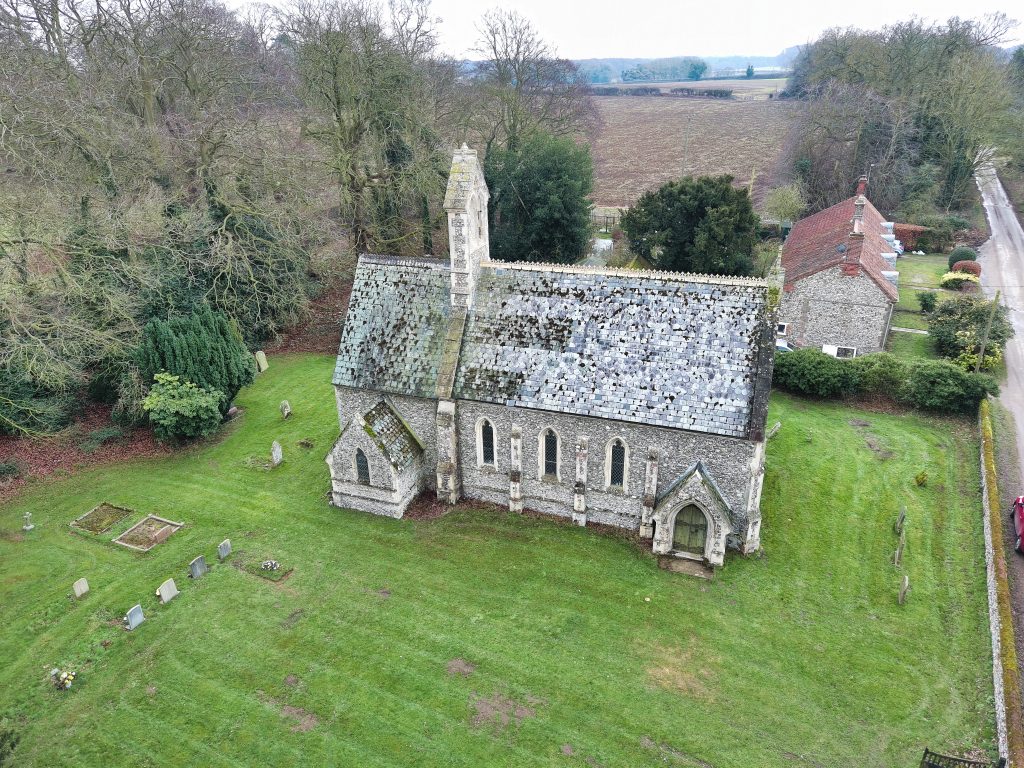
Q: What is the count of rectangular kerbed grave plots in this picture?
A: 2